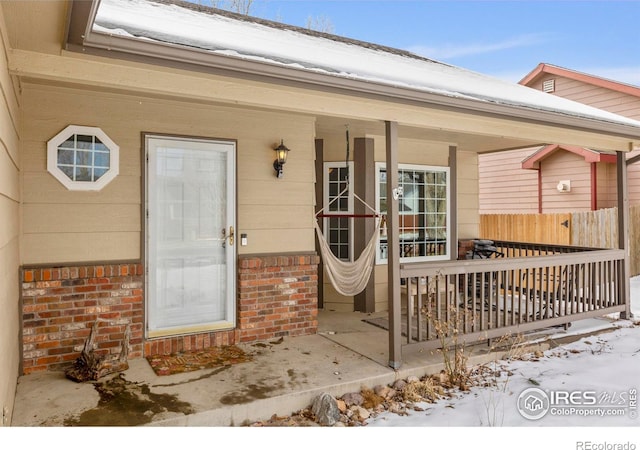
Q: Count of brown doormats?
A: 1